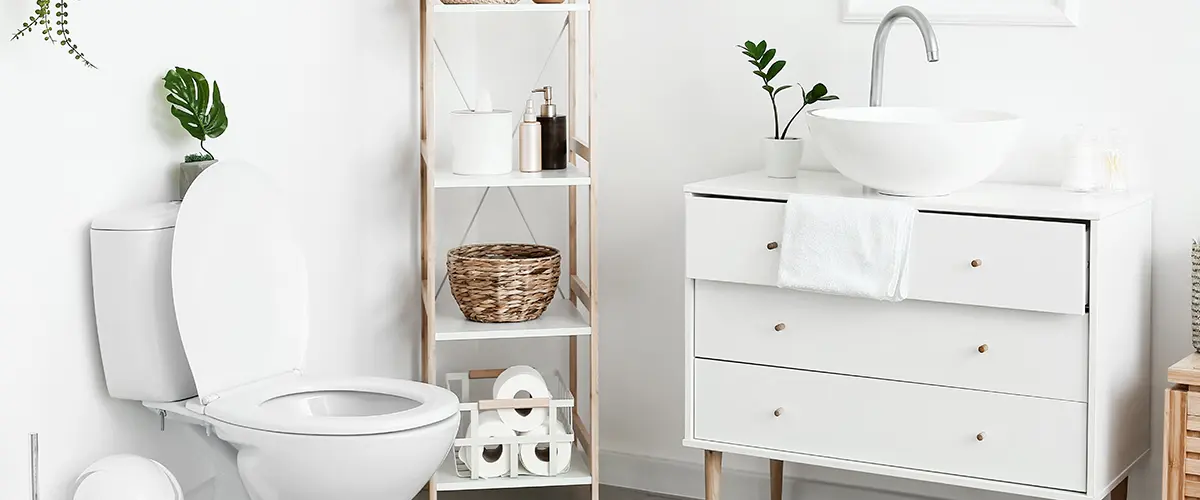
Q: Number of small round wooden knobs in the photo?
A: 6